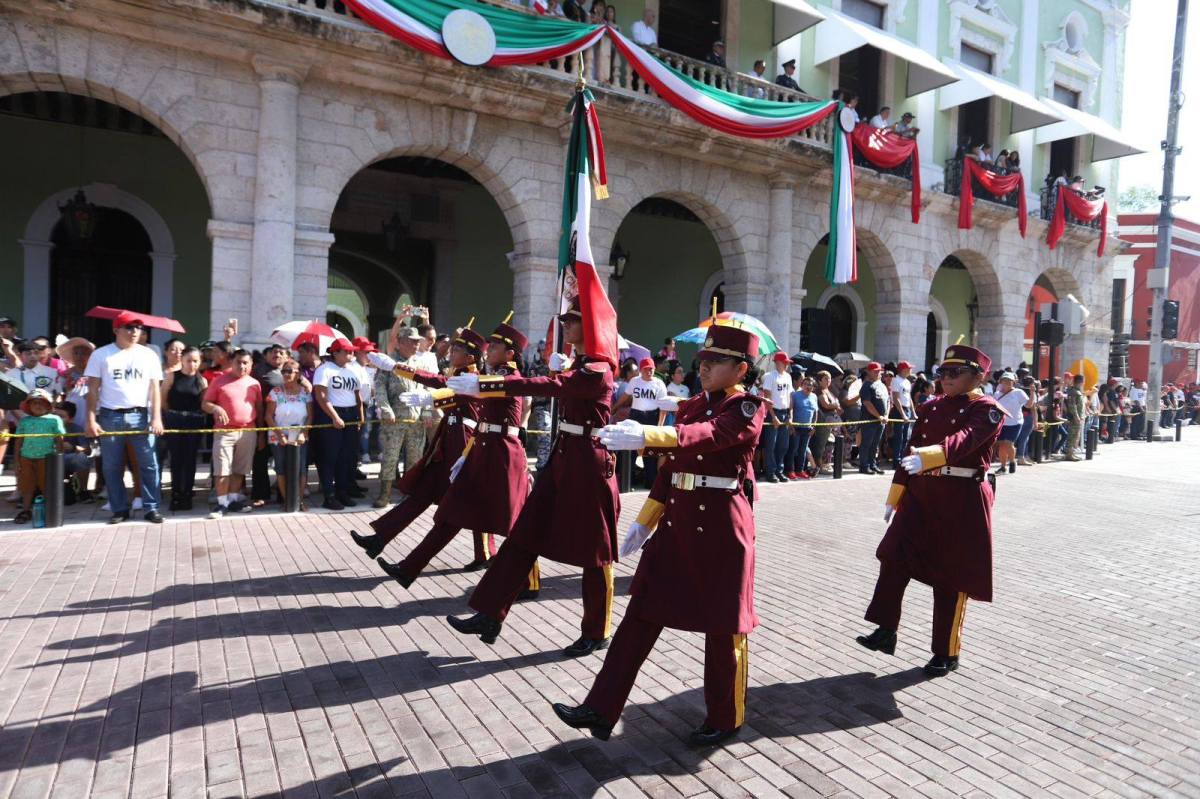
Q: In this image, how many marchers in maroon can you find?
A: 5